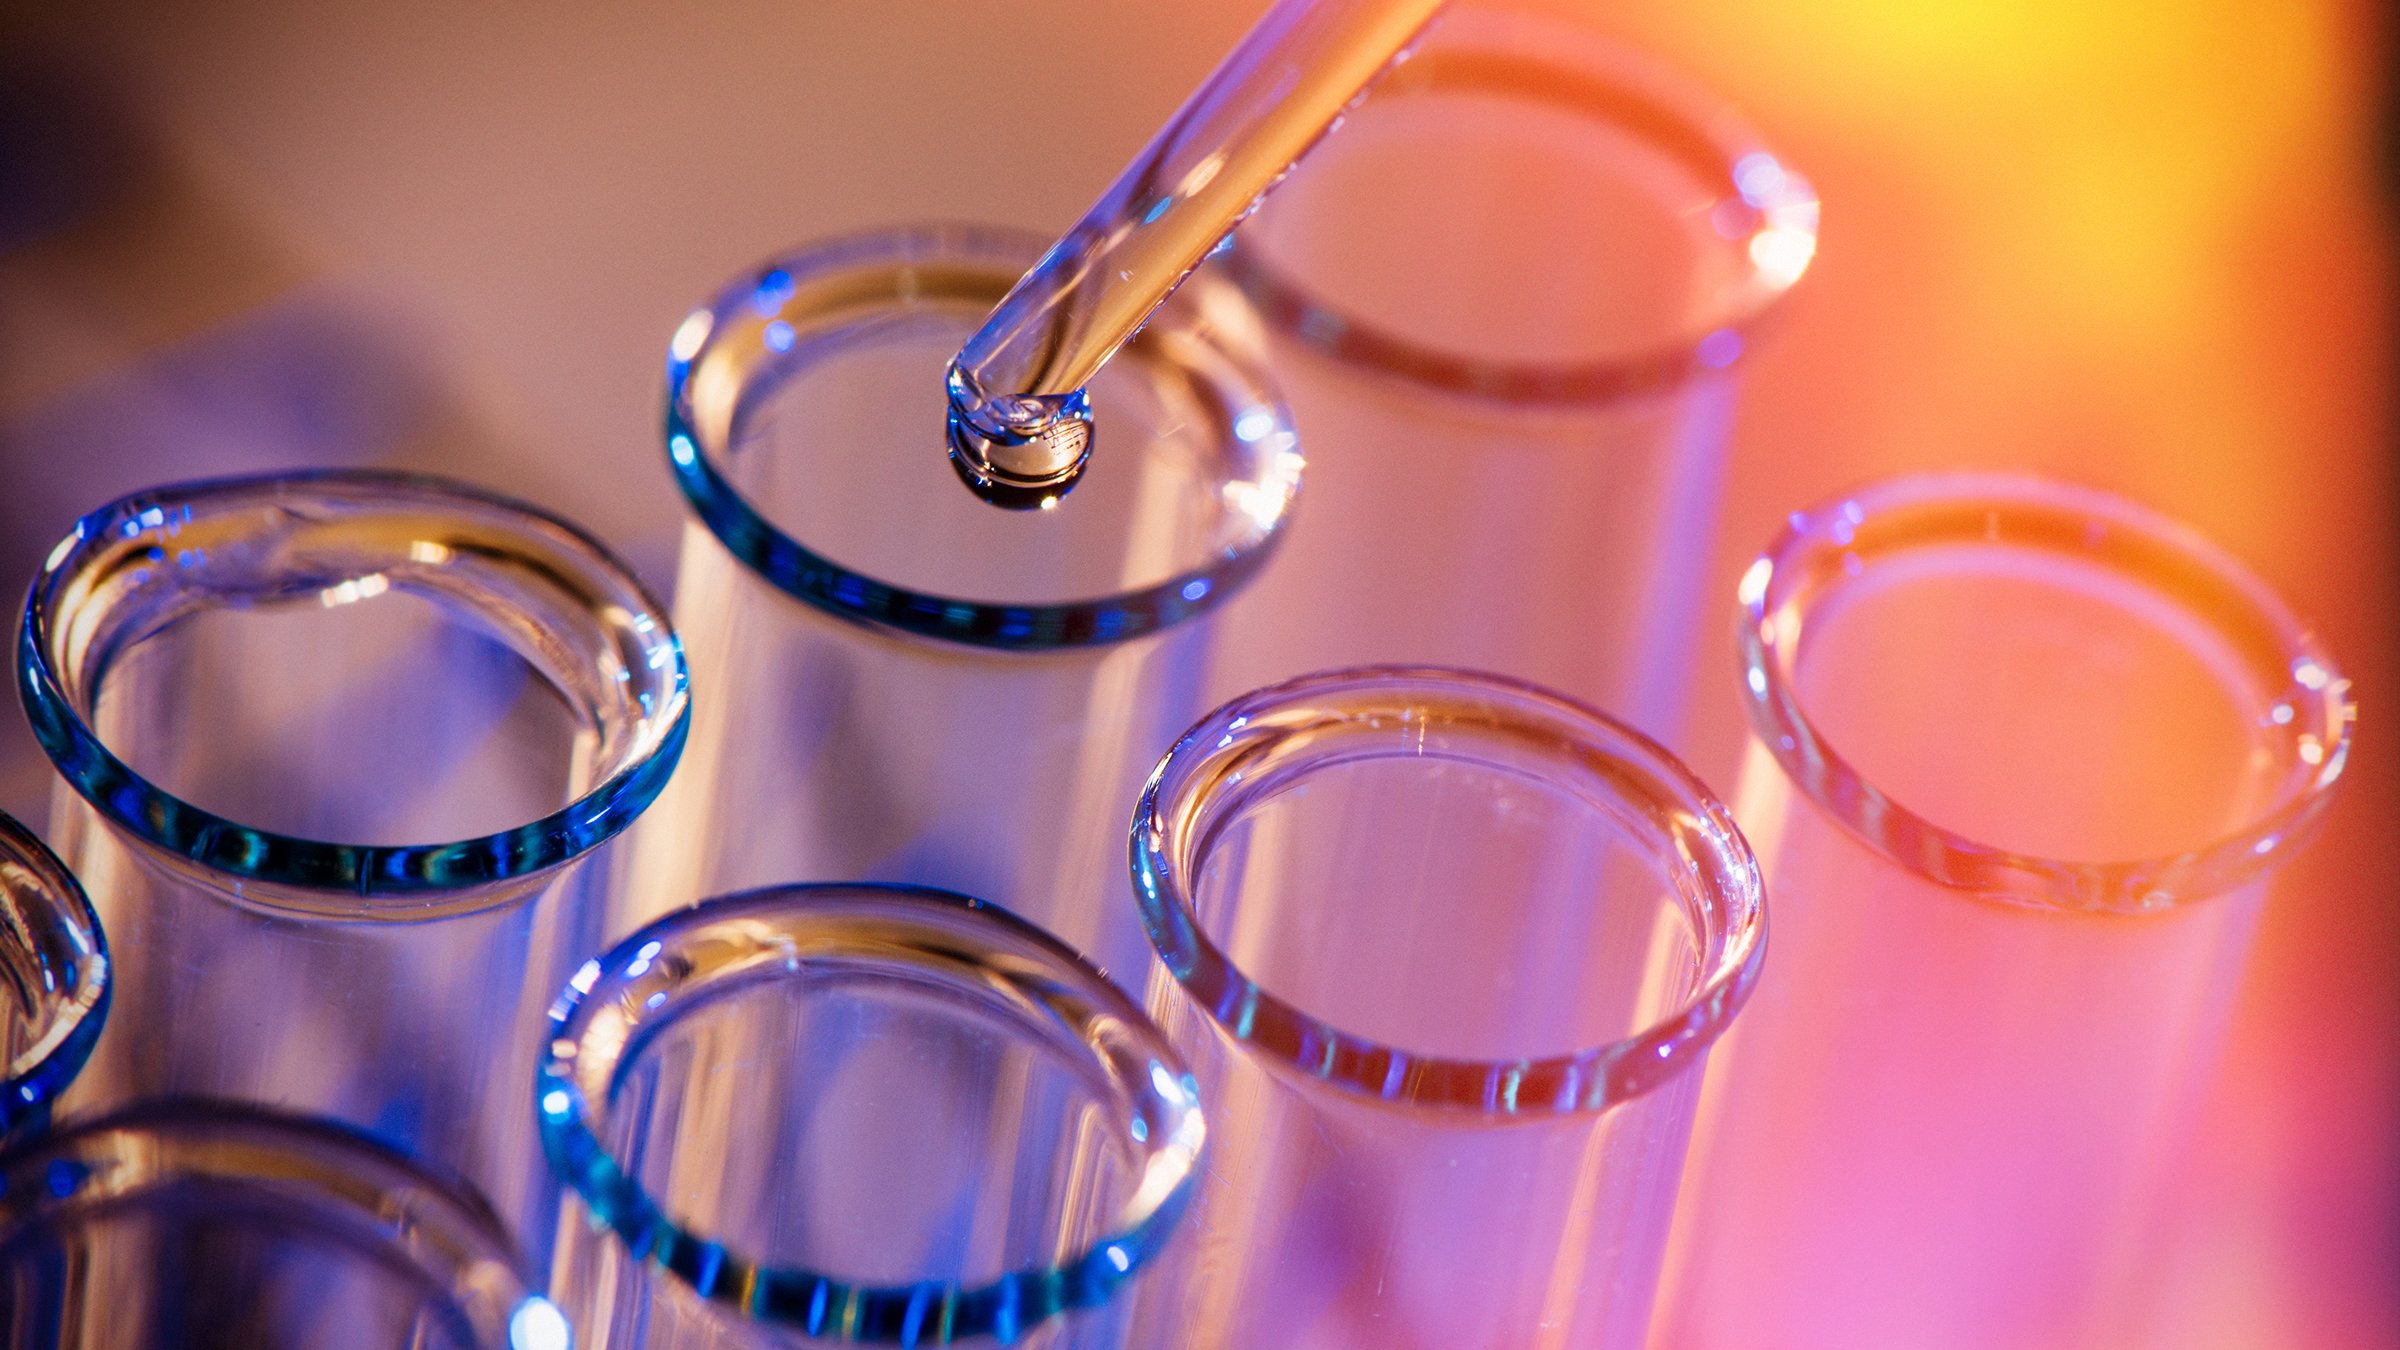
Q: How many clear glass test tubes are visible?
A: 8